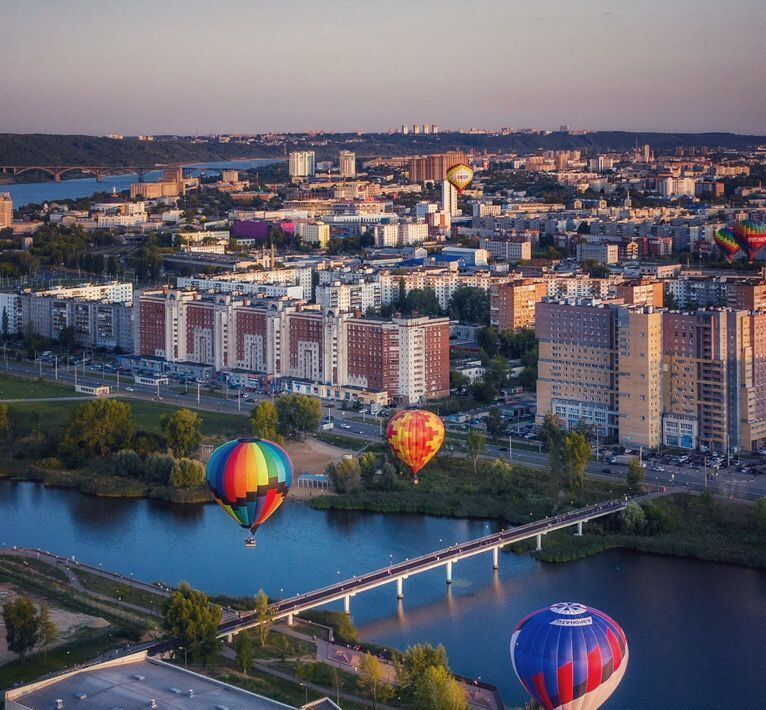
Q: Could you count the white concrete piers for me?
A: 8